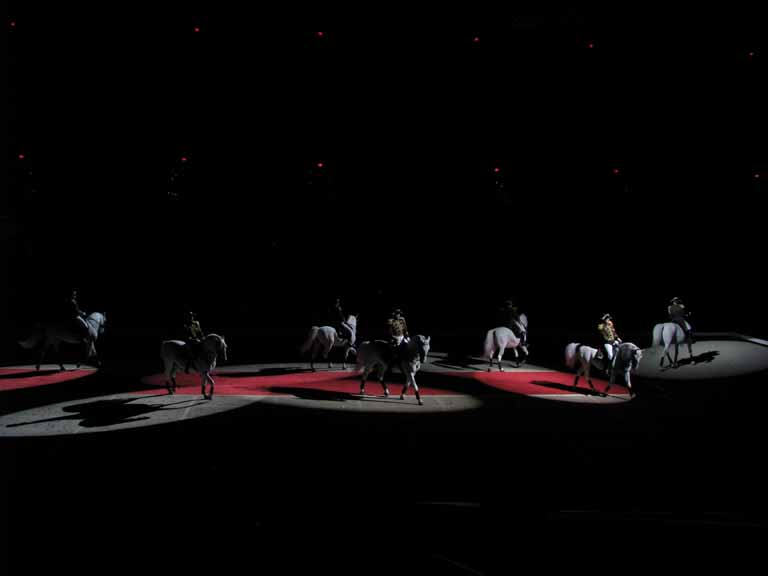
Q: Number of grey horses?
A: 7